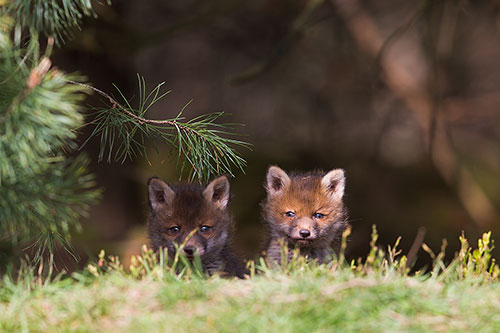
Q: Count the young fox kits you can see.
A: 2